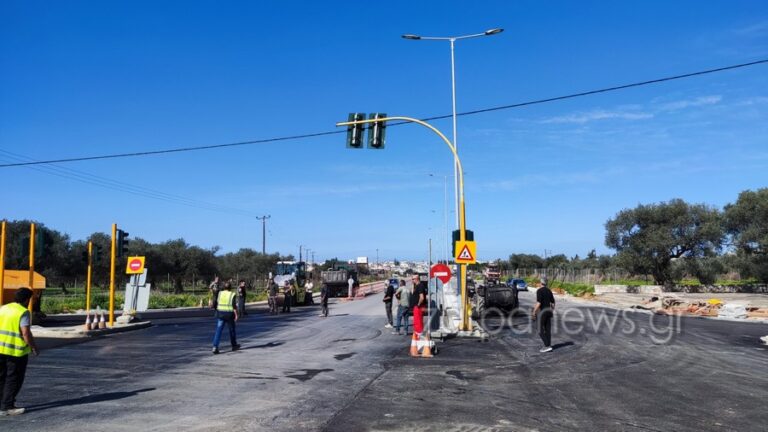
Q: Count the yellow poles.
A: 5